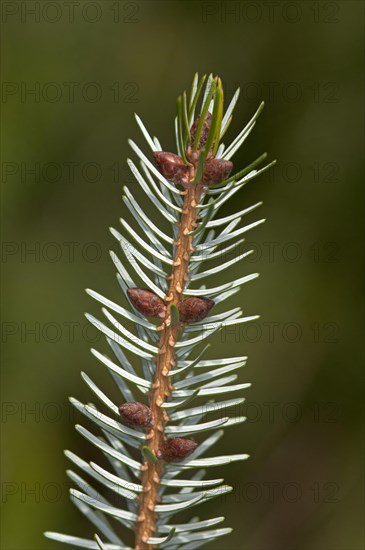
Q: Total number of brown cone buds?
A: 7